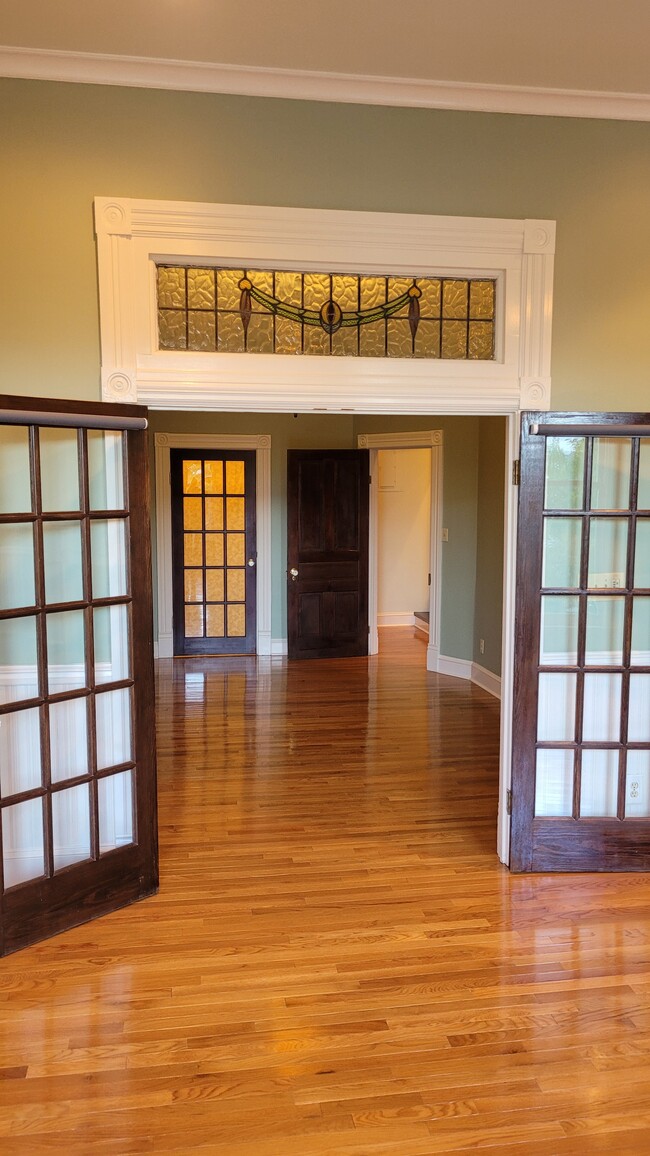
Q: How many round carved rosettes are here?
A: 8